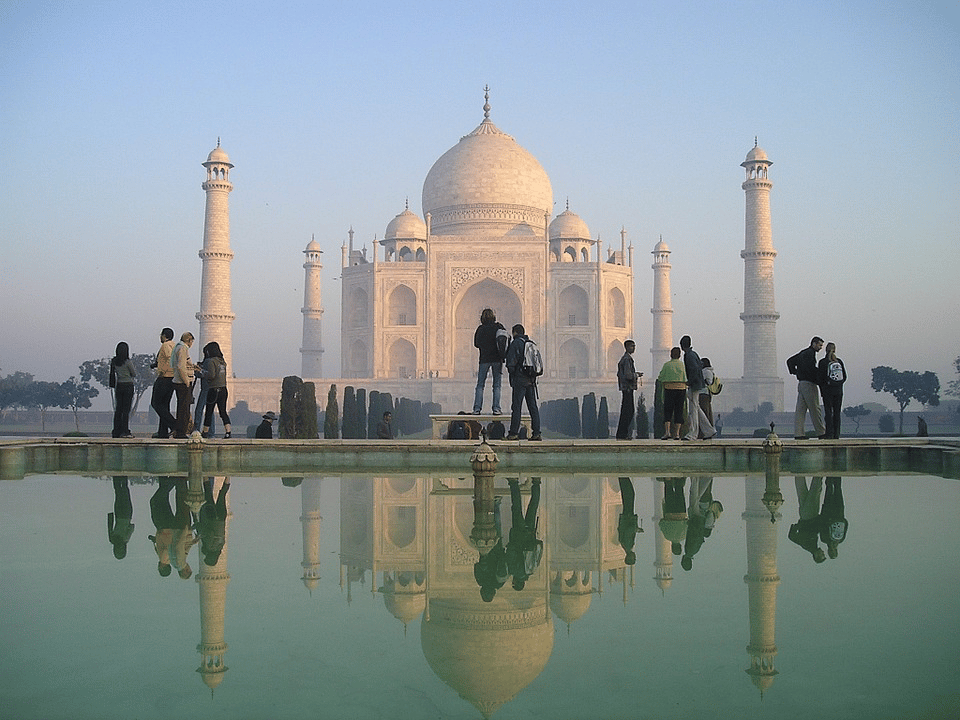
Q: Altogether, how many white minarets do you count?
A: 4